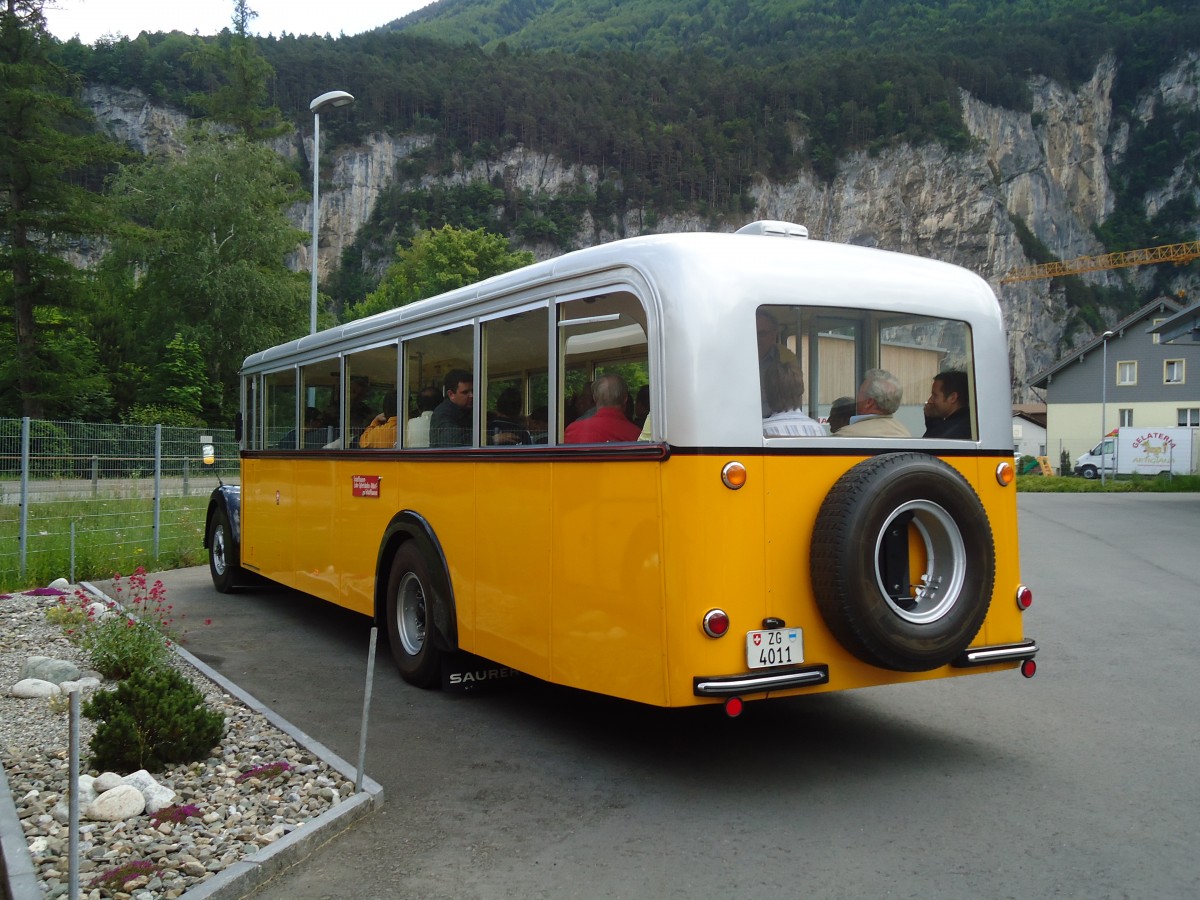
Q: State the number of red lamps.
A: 4